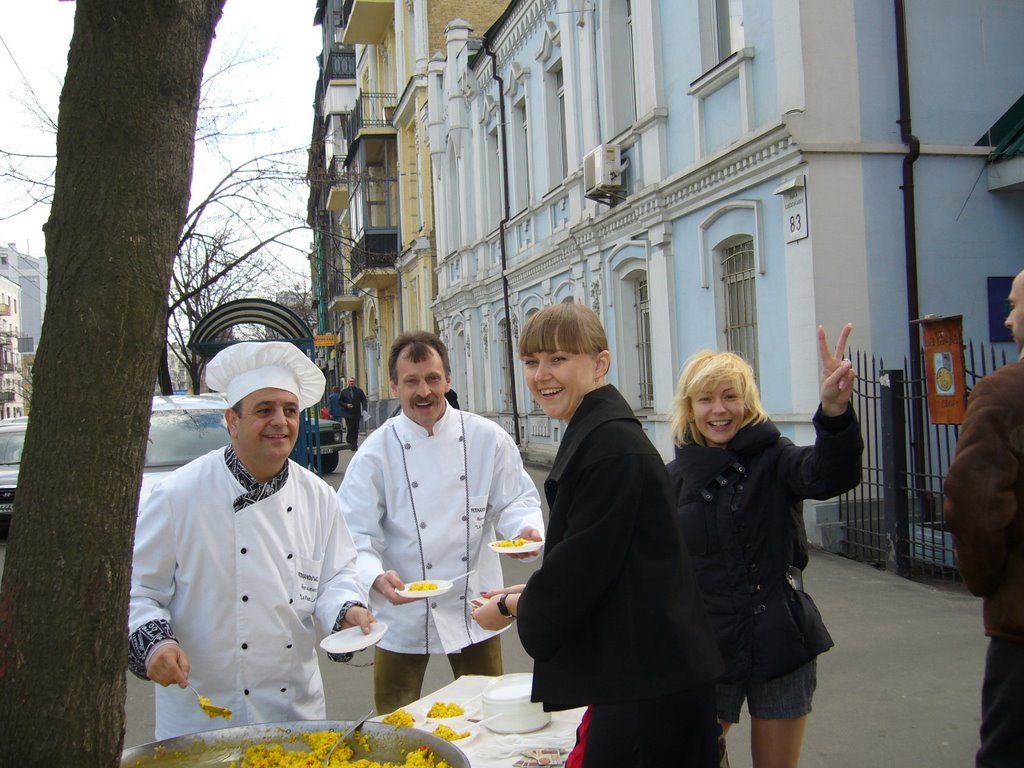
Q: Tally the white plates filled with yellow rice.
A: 5